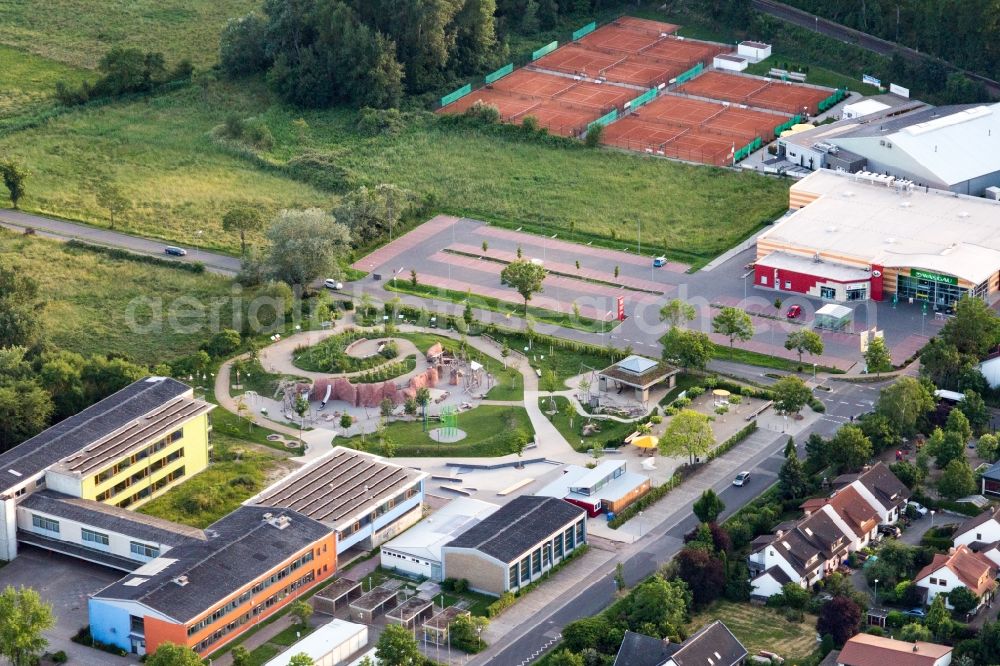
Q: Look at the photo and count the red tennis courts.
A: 7